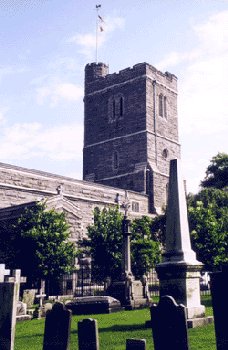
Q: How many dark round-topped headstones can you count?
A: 3